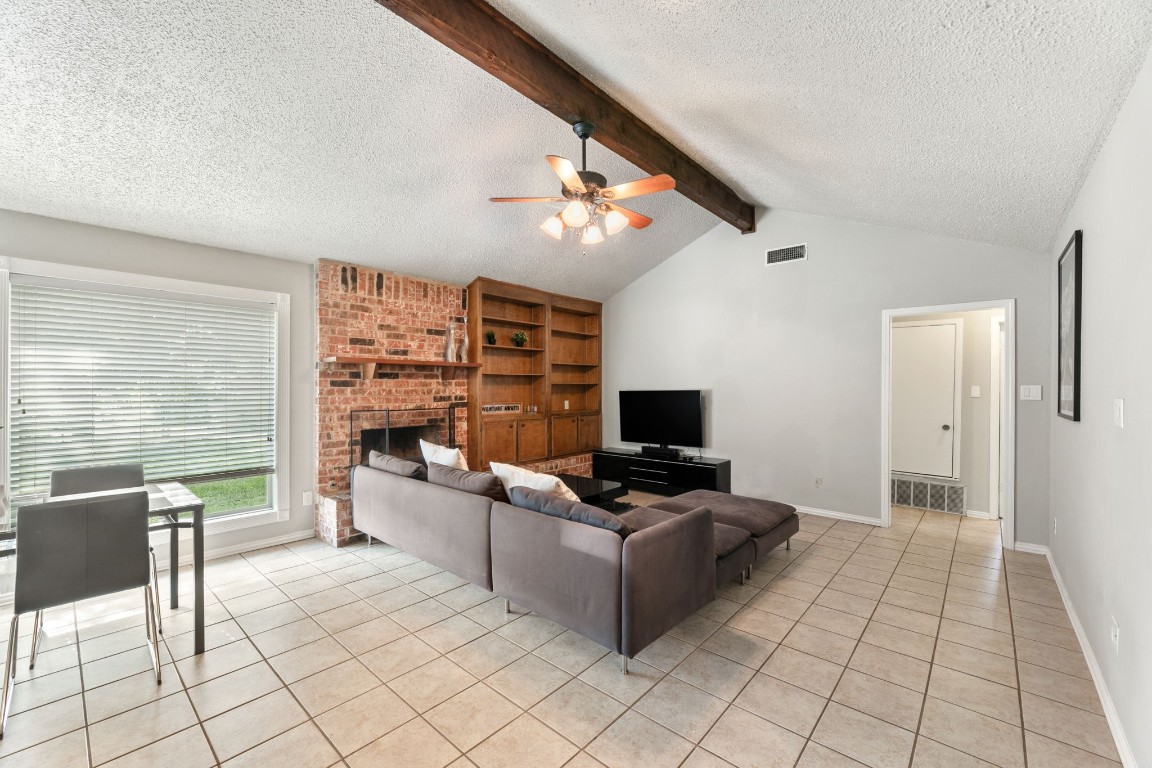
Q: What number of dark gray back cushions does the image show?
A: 3